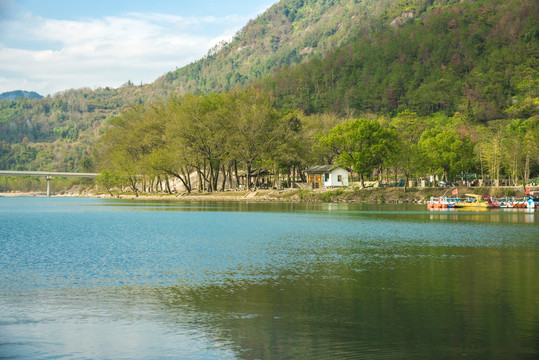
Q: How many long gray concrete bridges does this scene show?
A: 1